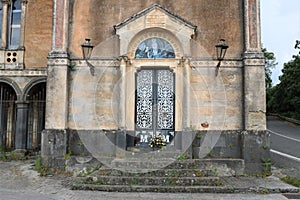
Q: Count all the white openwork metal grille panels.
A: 2